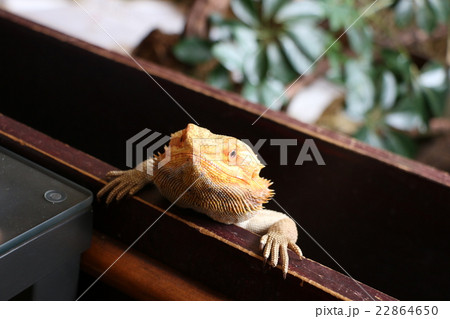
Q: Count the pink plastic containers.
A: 0